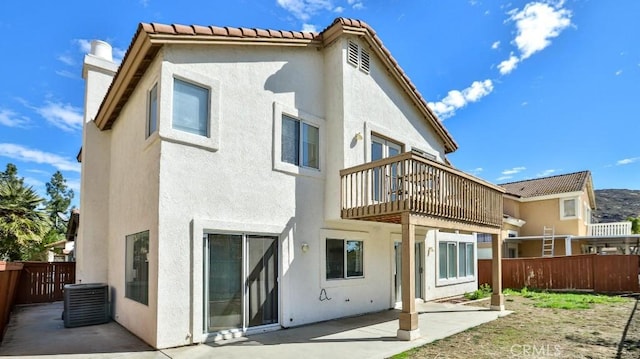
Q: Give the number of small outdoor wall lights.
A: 3